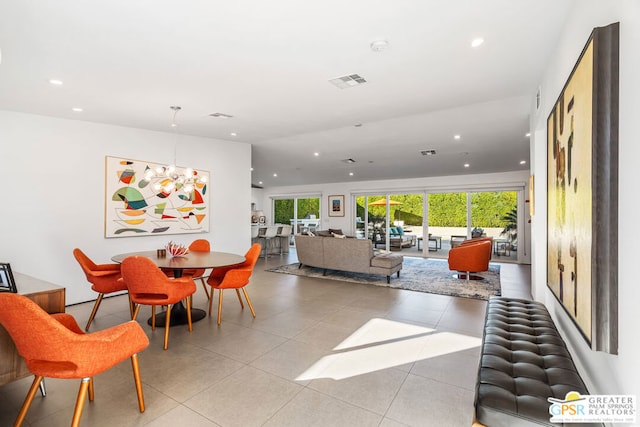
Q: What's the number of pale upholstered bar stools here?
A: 3